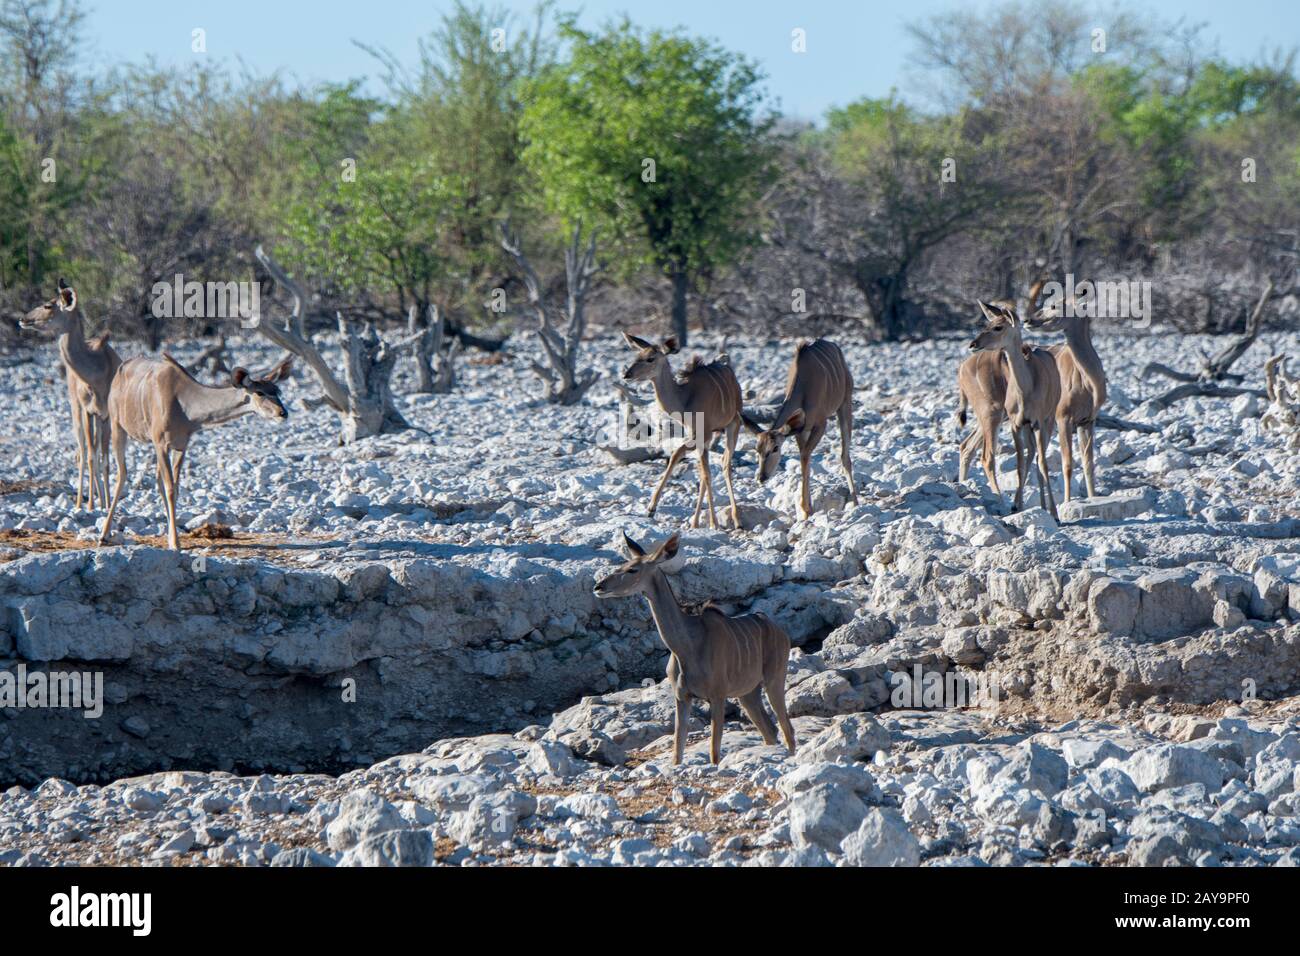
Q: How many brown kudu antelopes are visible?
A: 7